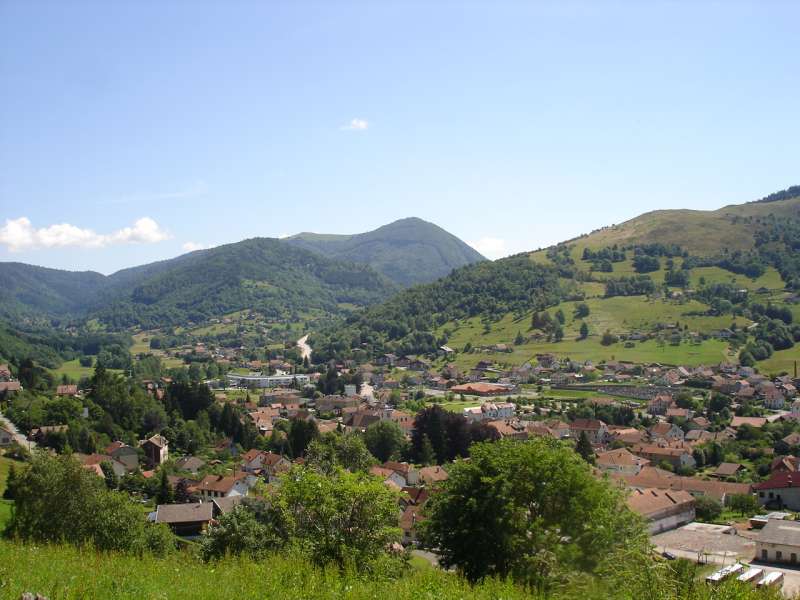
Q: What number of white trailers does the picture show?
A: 3